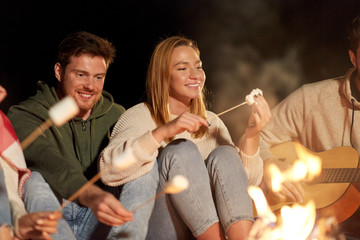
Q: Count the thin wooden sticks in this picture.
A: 4